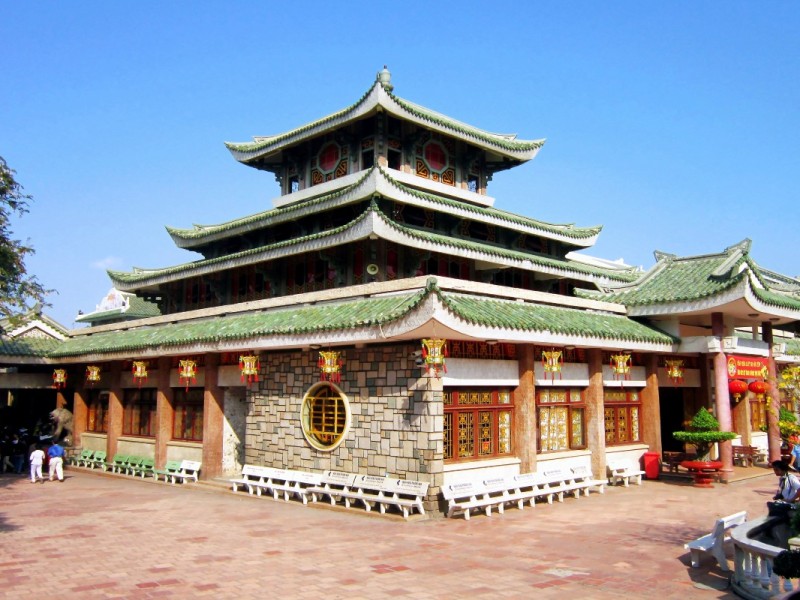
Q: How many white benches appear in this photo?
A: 14